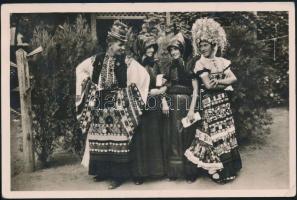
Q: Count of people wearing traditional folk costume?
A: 4